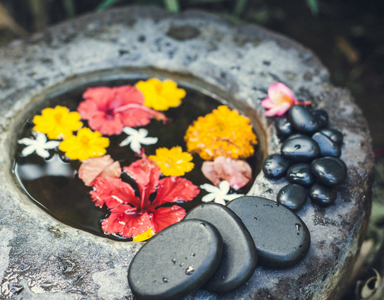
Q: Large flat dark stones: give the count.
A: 3